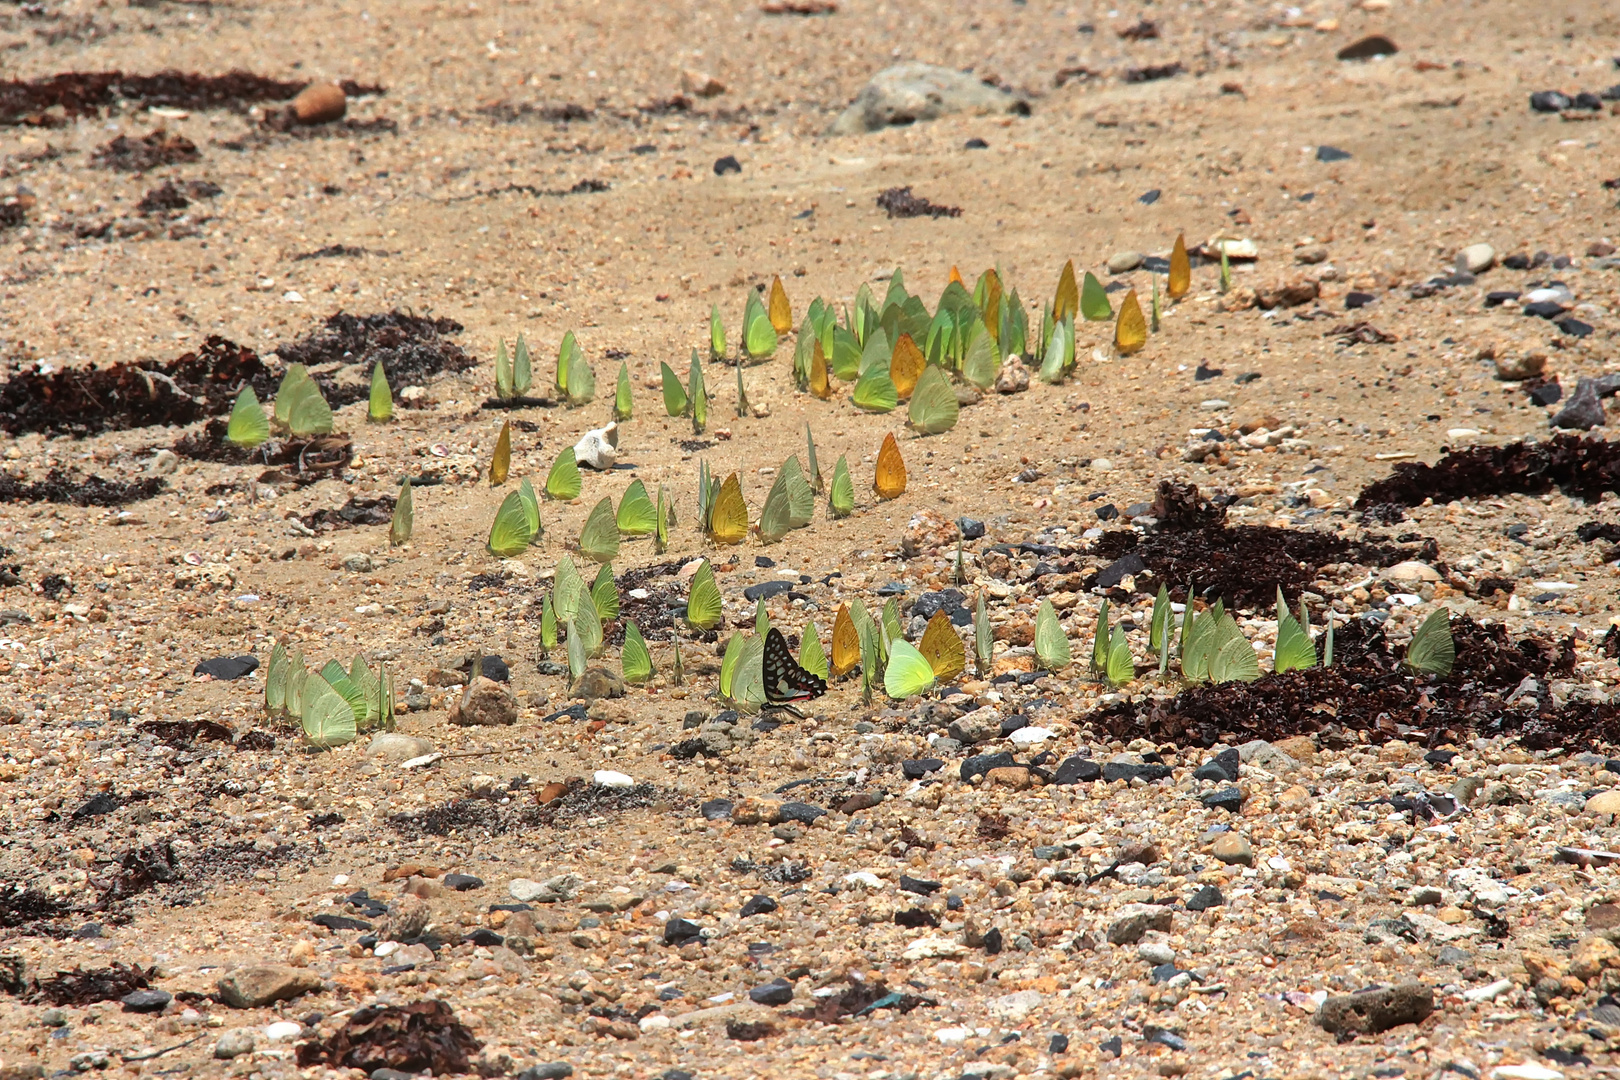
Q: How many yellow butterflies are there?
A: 13